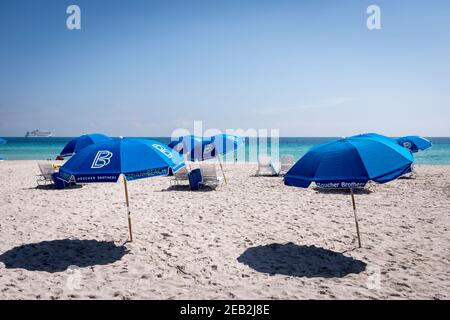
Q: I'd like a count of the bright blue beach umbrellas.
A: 7